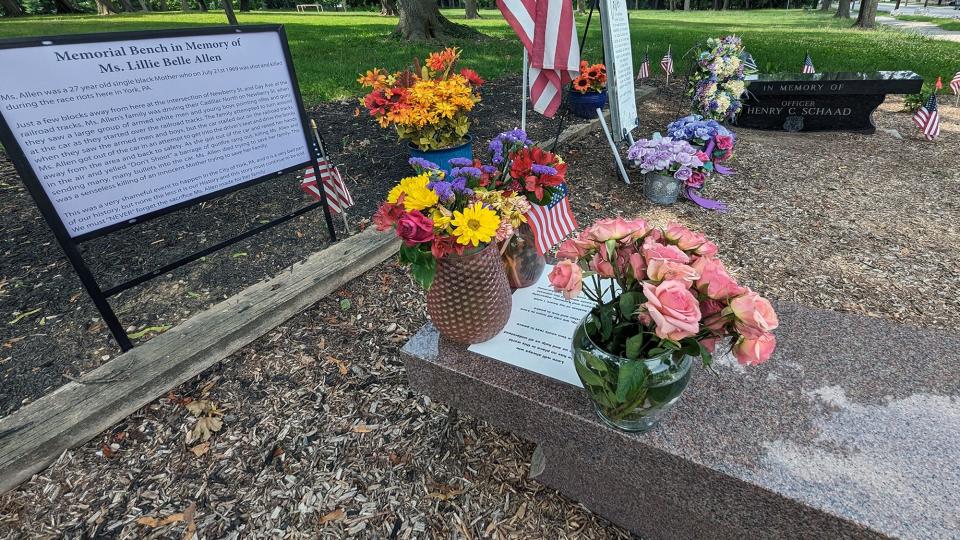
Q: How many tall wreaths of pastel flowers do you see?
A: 1